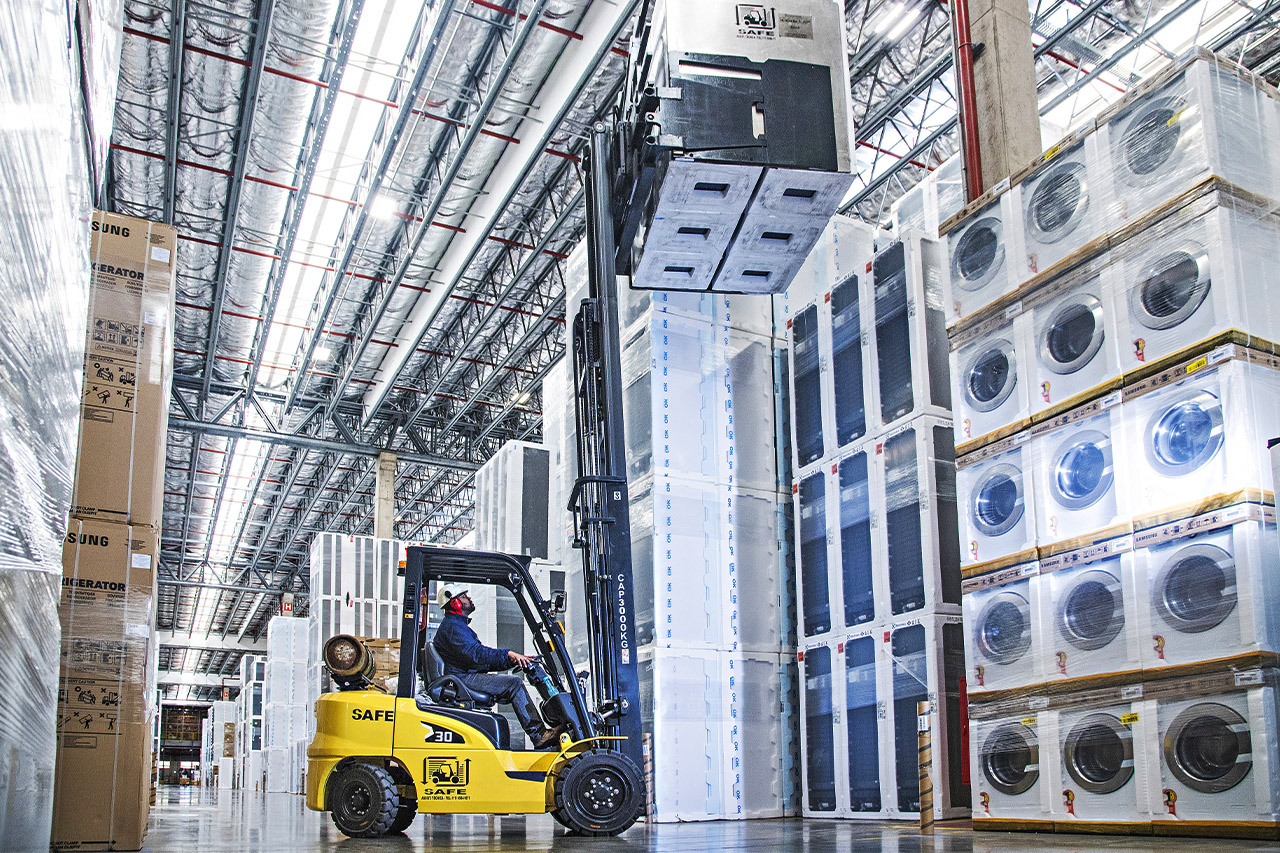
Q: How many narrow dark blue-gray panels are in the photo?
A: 9